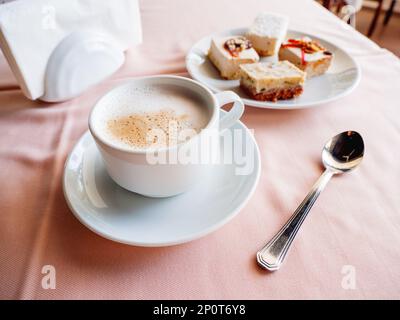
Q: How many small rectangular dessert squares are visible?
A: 4